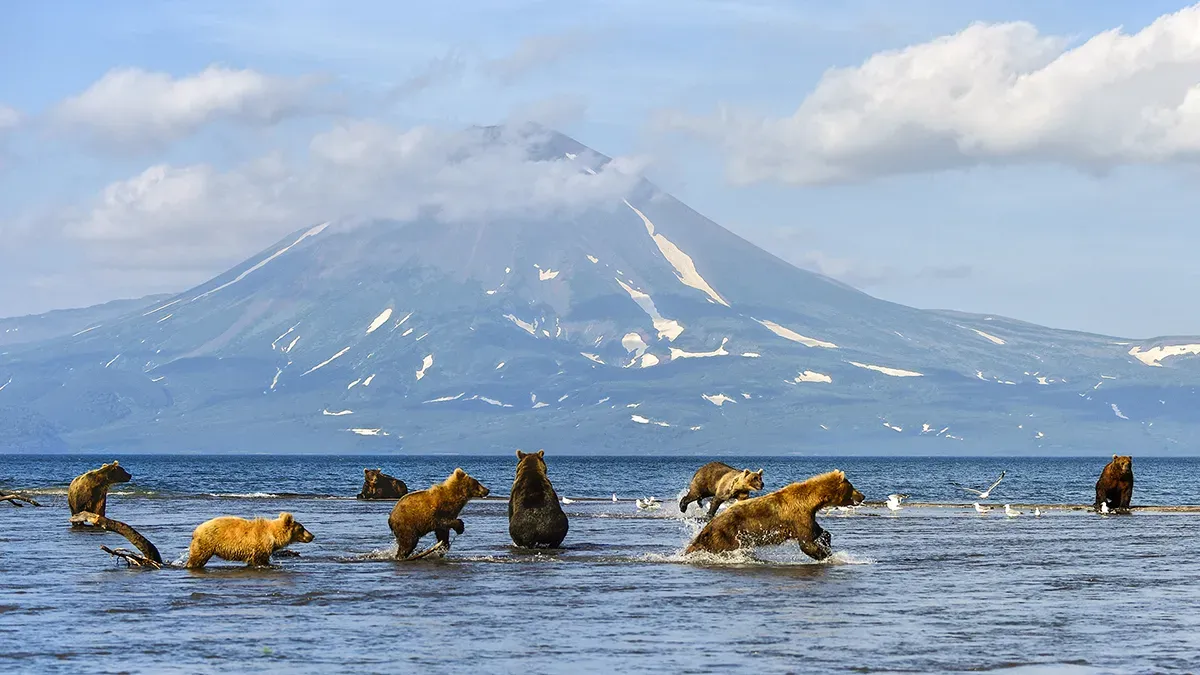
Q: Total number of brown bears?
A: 8